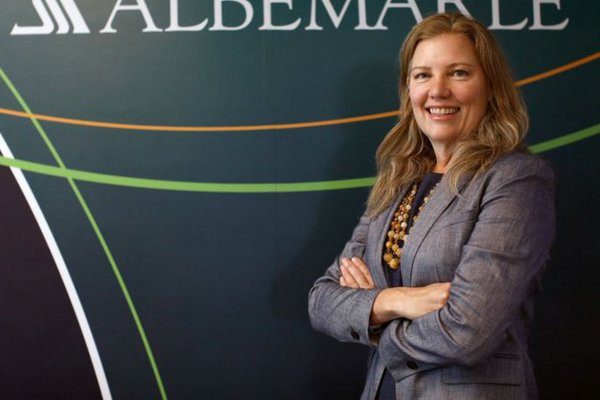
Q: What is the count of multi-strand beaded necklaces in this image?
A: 1